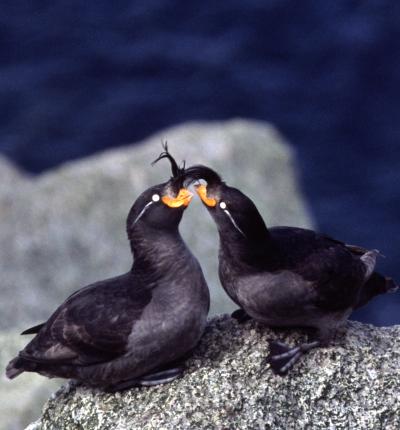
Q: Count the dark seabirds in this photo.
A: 2